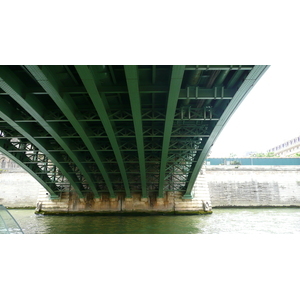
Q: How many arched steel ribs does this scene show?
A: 8